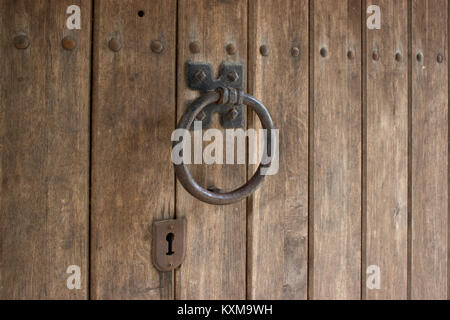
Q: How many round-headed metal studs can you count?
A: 14